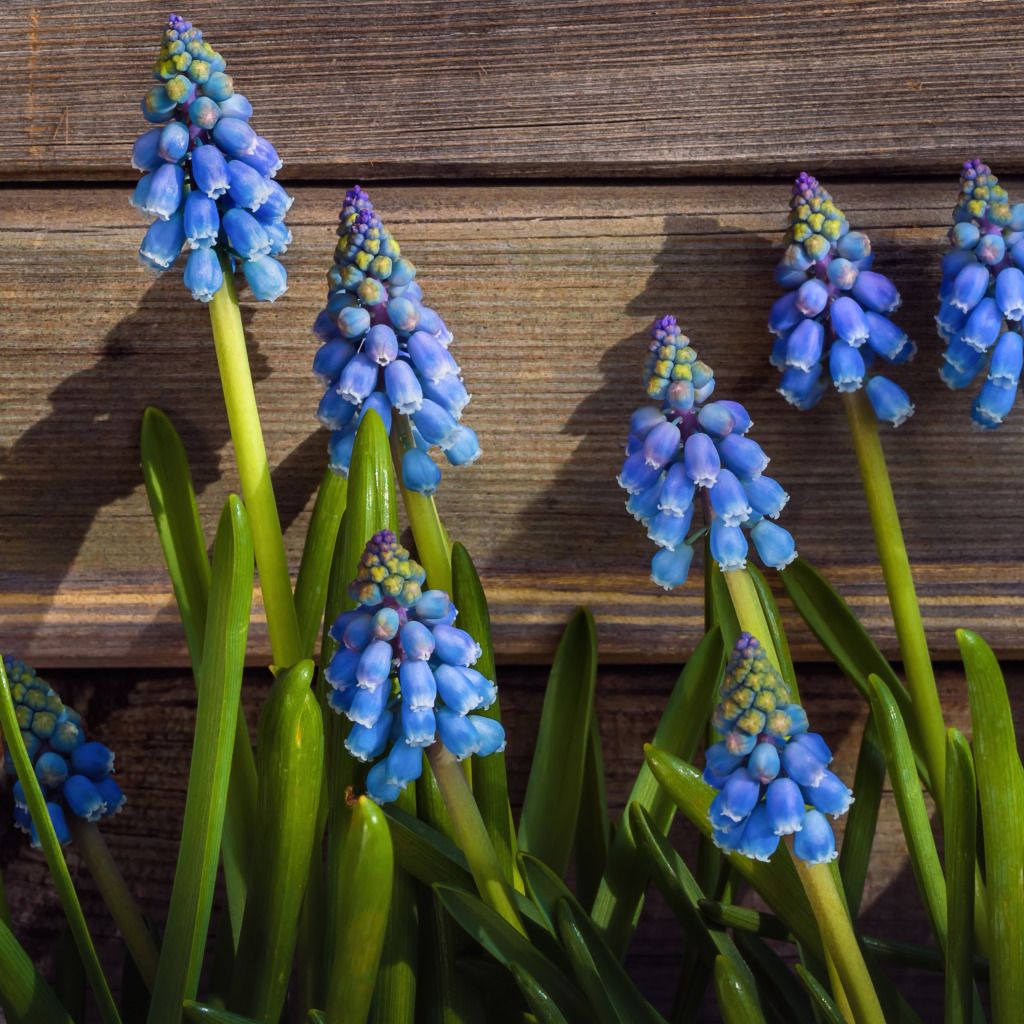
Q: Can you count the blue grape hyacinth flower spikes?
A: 8